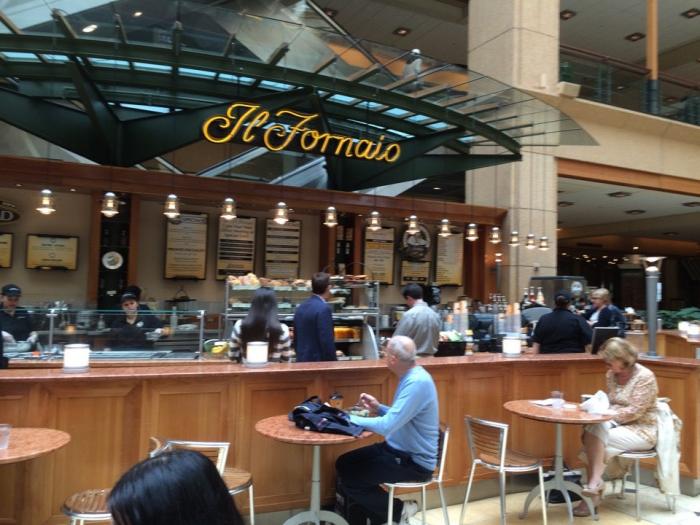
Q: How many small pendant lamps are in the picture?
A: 14